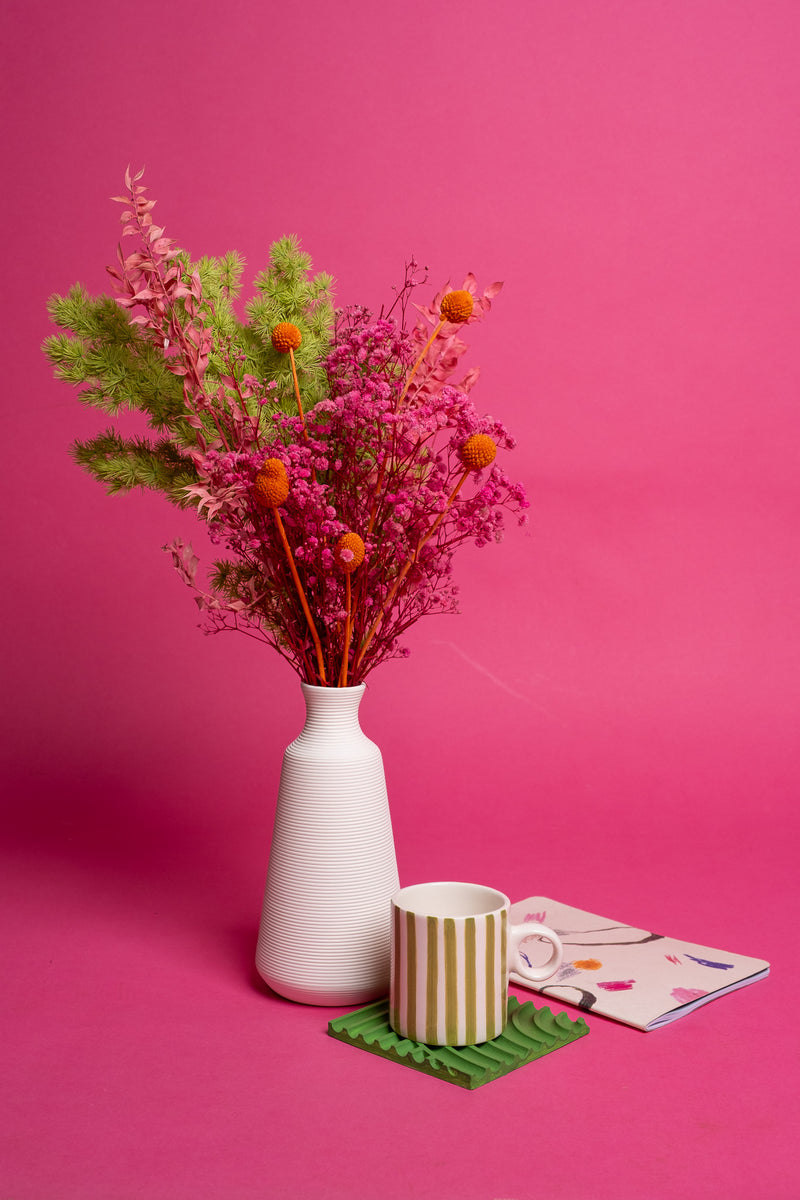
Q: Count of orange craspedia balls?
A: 5